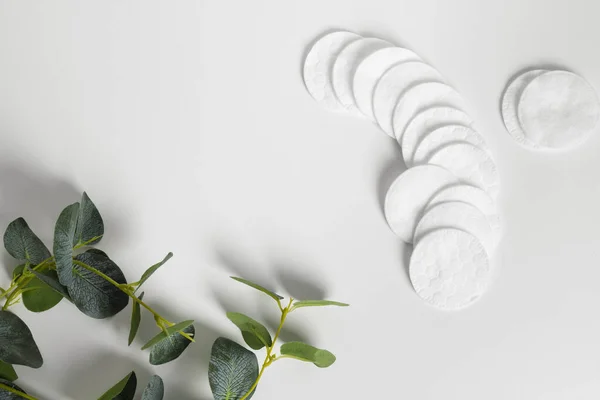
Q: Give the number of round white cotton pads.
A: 14